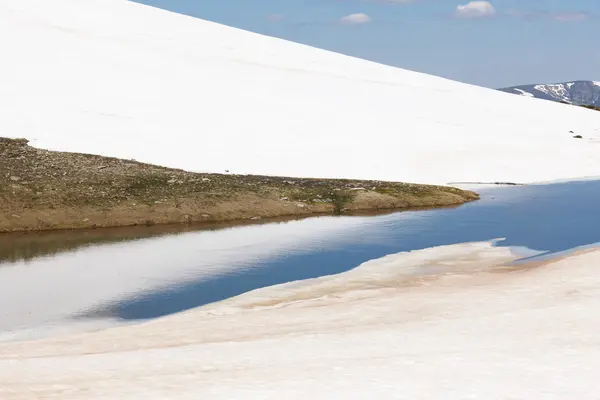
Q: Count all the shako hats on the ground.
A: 0